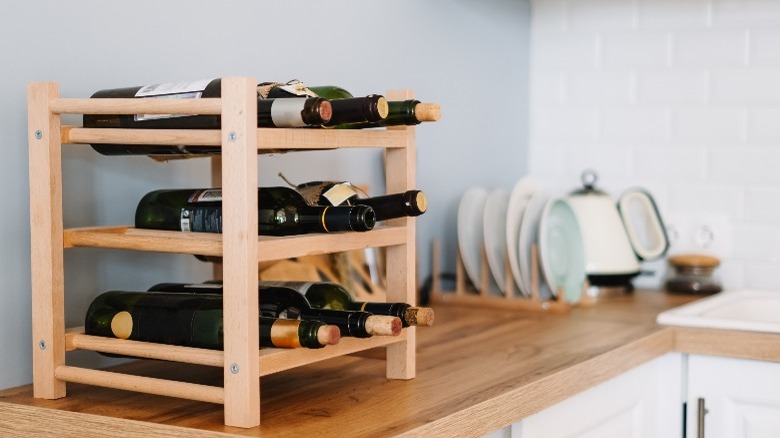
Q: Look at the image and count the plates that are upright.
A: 5